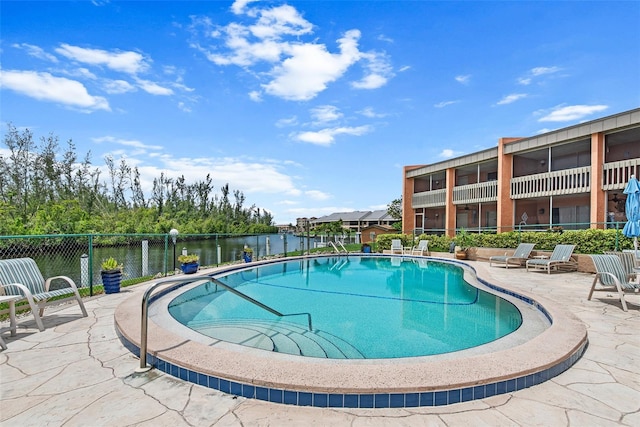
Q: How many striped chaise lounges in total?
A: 2